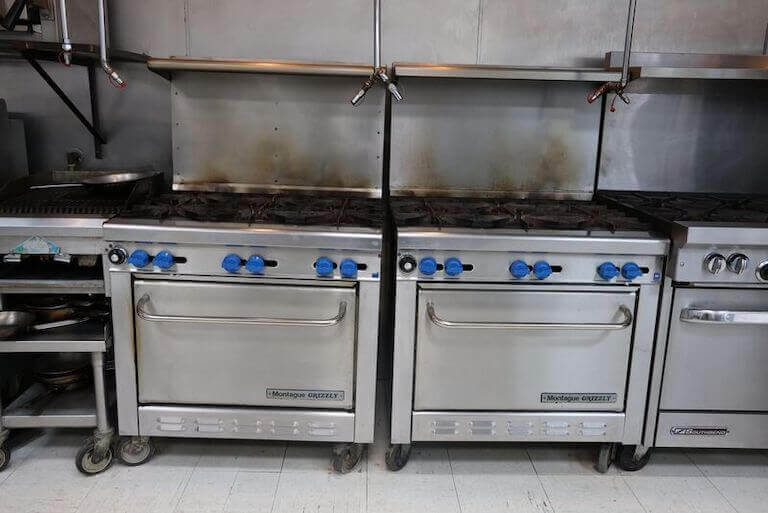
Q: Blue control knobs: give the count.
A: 12